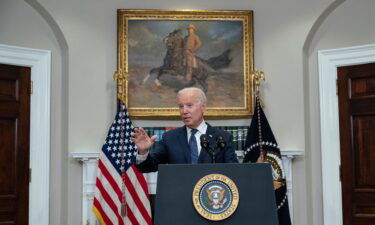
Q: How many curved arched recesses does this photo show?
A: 2